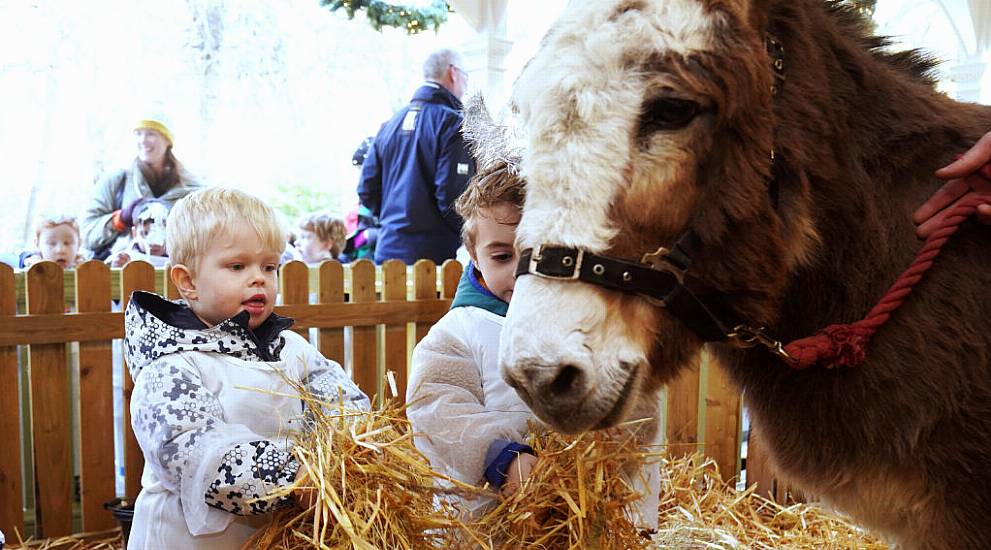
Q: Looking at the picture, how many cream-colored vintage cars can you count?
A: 0